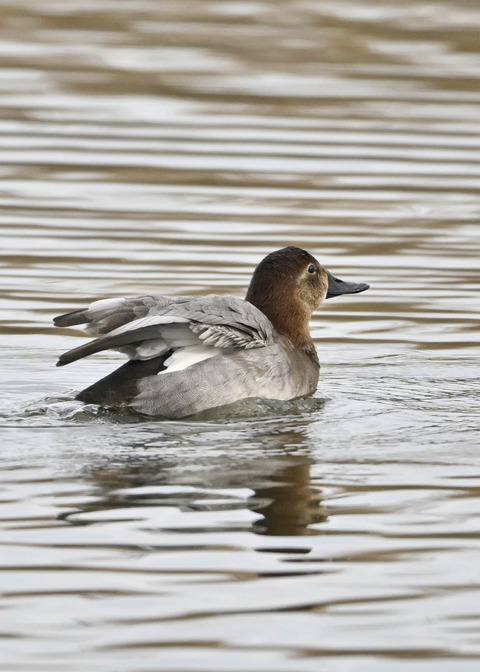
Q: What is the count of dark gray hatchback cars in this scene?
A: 0